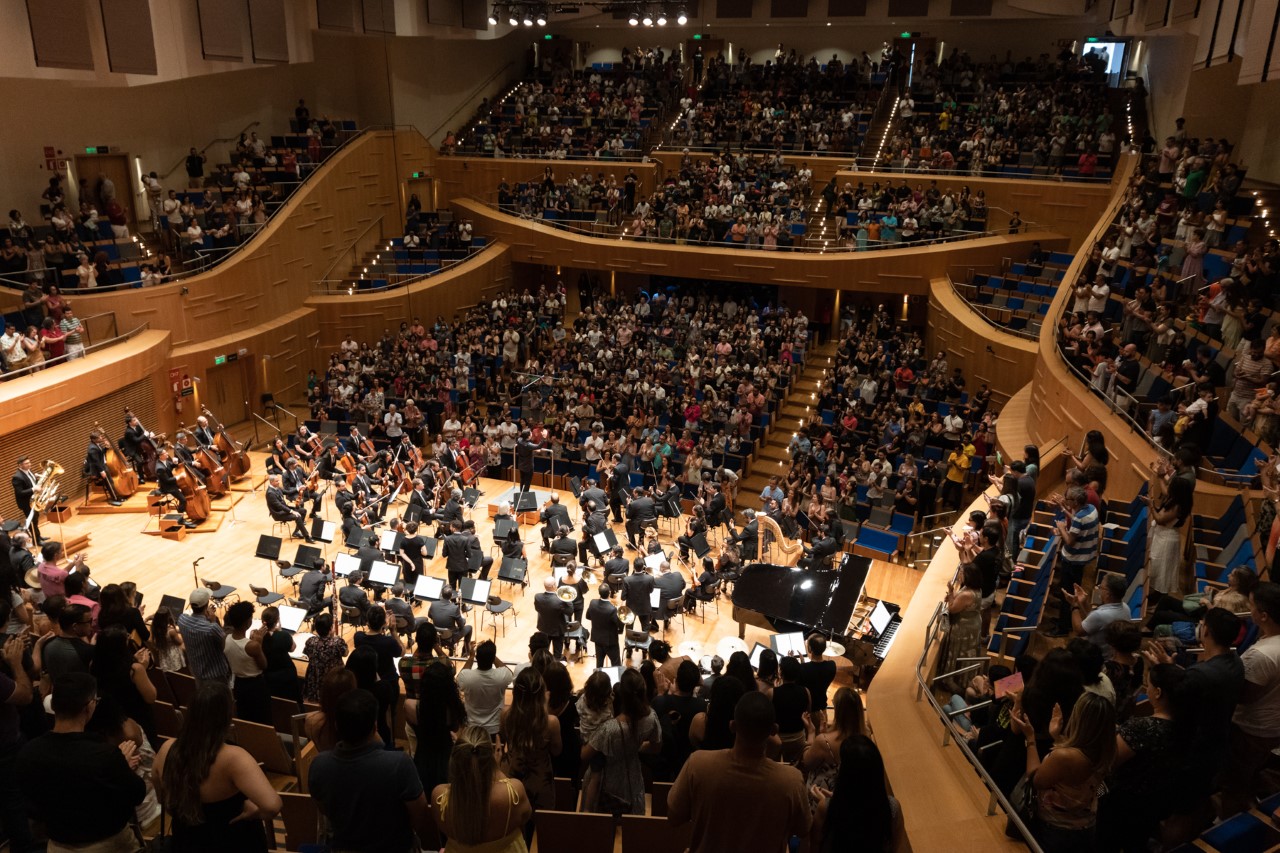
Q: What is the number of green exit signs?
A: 7